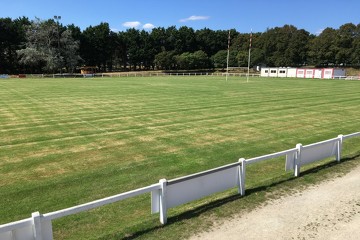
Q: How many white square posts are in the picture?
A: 5